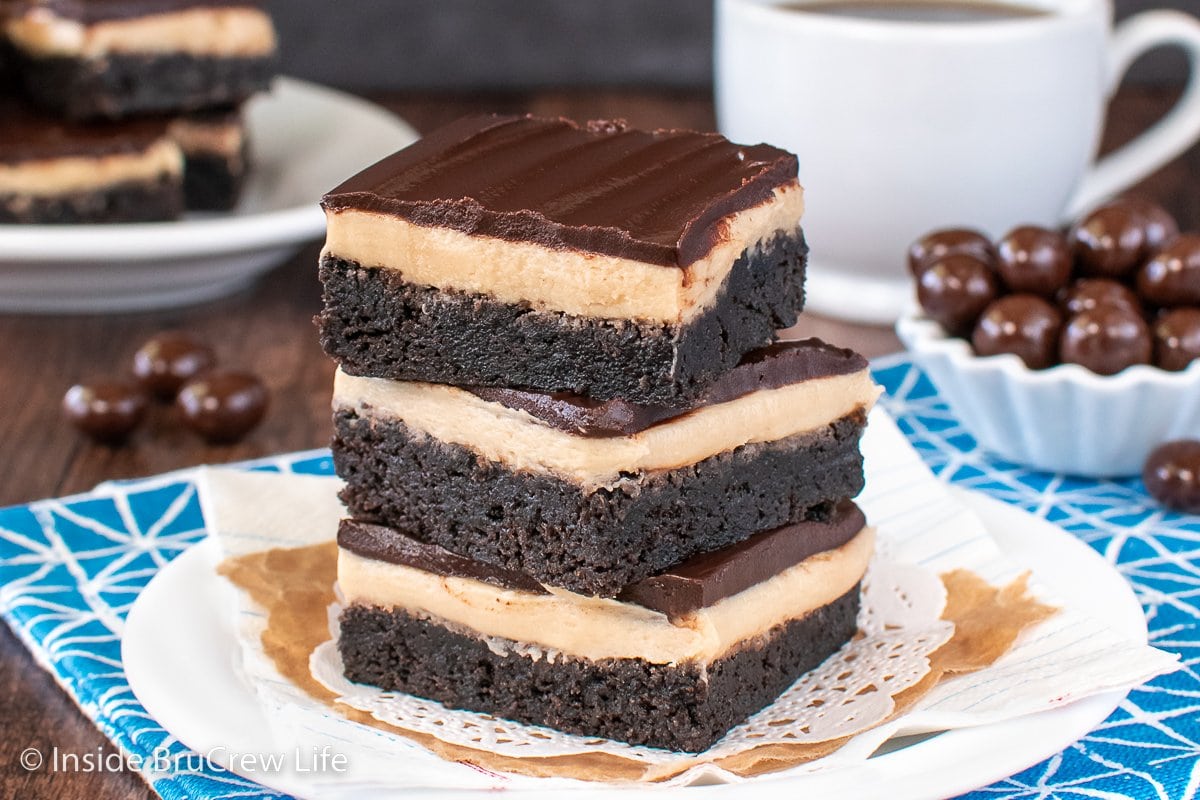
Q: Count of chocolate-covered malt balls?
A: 14